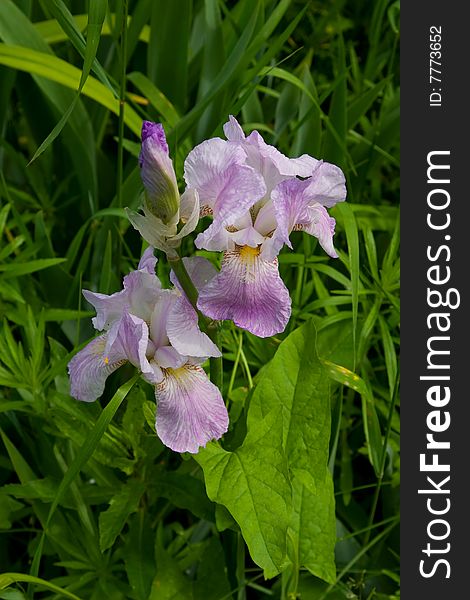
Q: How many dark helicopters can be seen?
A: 0